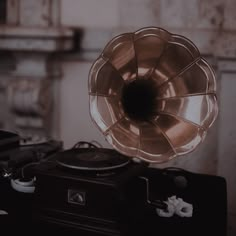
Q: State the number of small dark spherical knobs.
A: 1